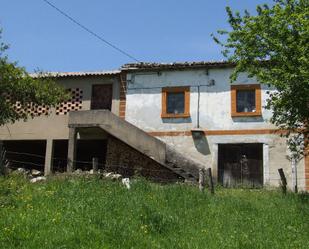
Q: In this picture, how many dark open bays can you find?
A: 3